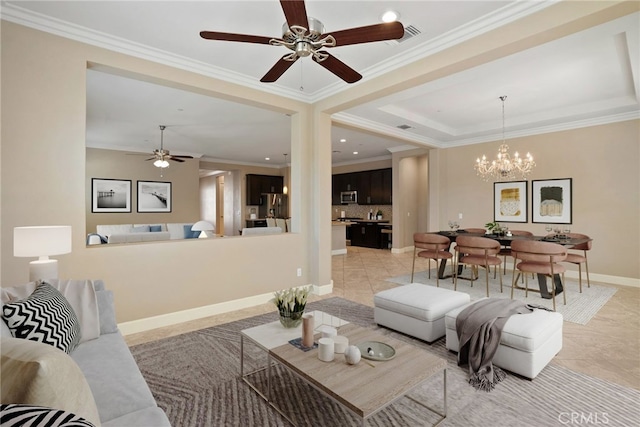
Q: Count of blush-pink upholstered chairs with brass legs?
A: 6